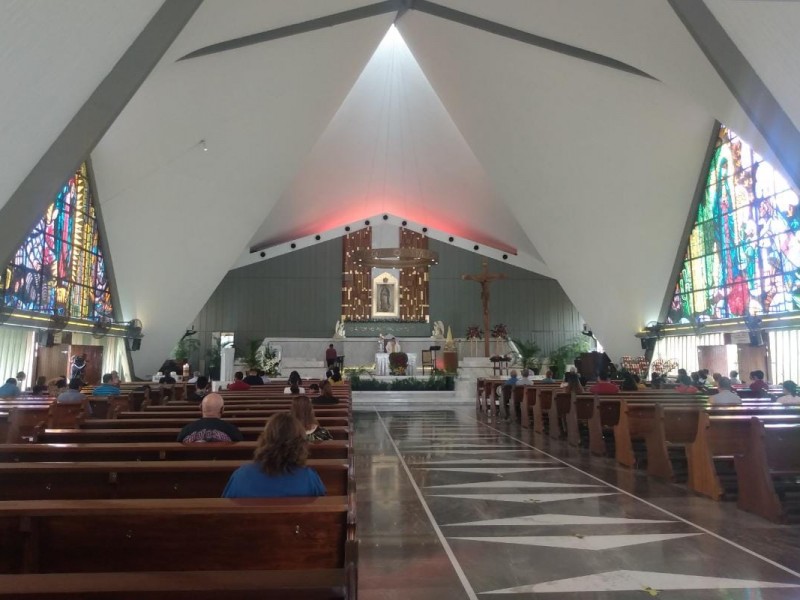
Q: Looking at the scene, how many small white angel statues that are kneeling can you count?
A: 2